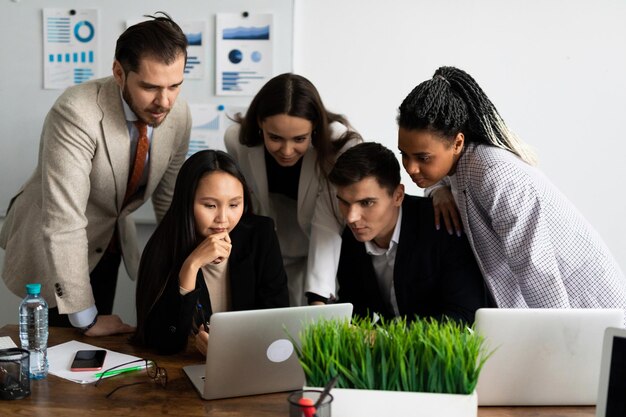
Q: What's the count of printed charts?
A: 4